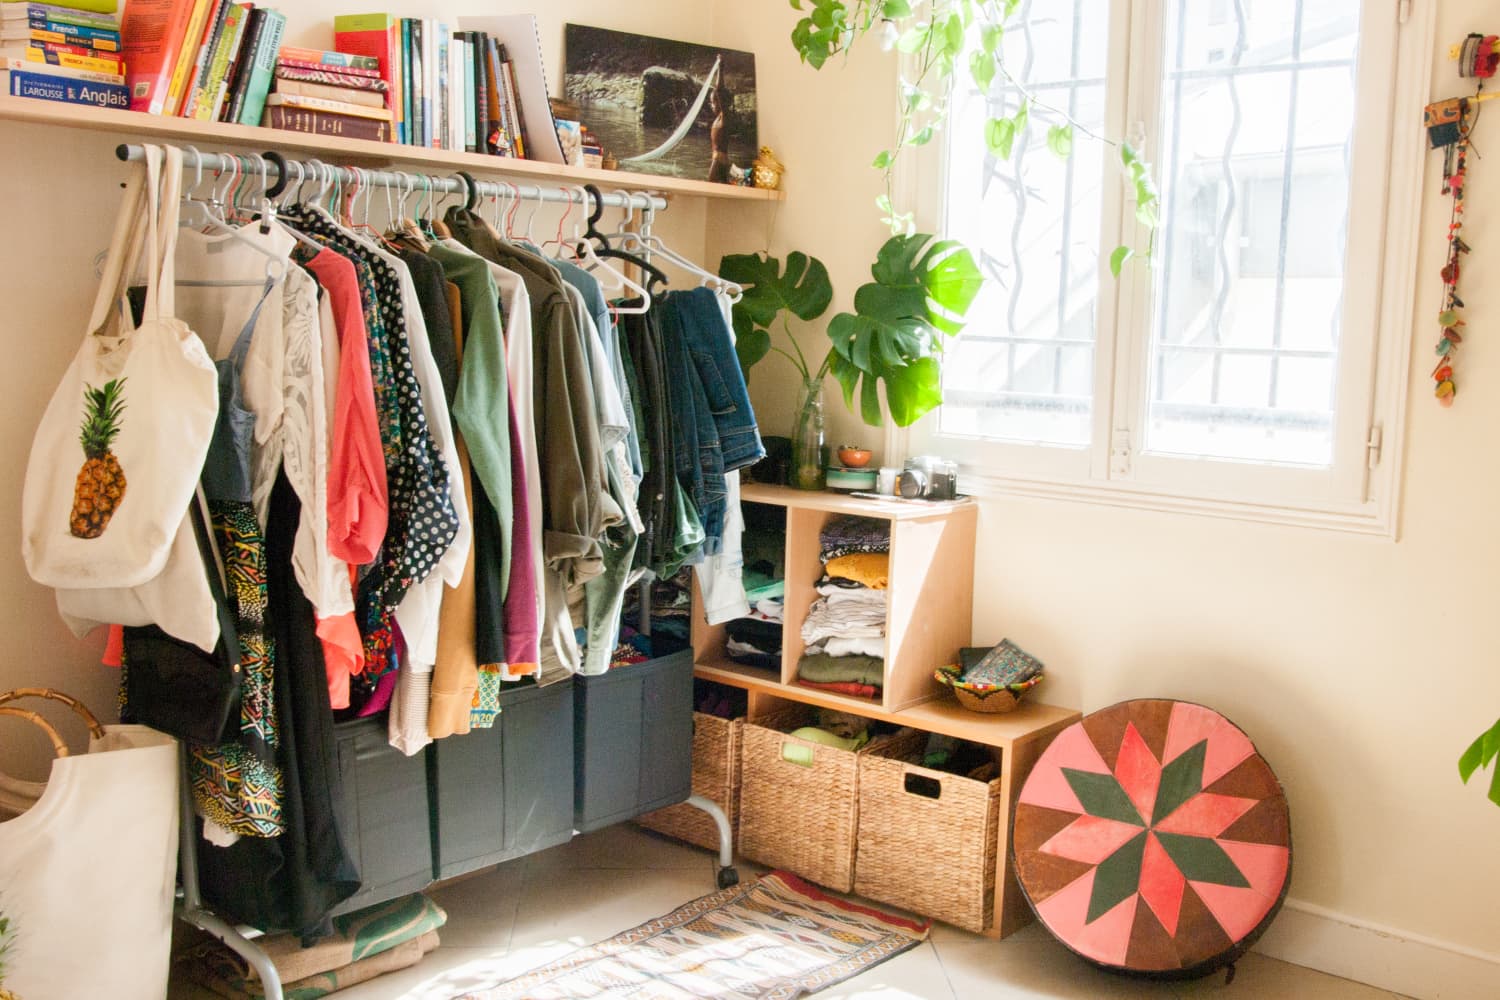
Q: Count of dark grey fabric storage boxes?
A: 3